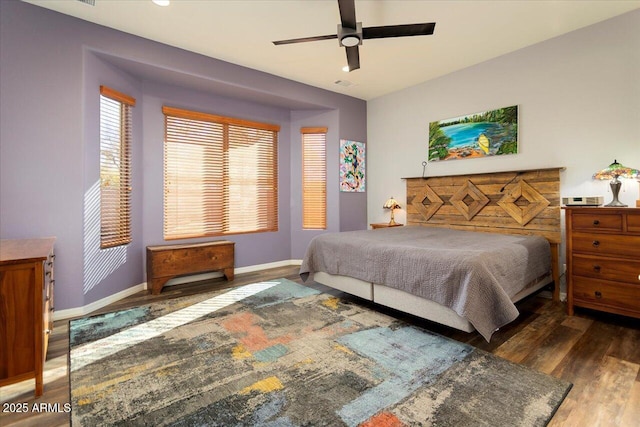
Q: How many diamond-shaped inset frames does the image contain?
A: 3